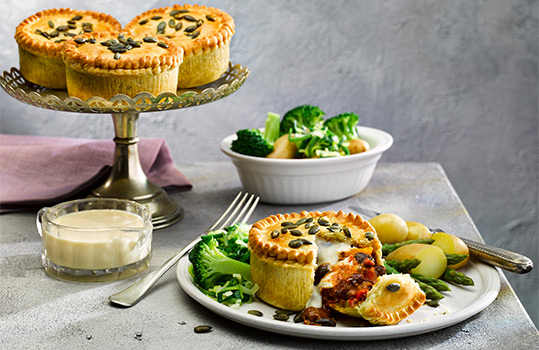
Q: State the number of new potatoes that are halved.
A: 2